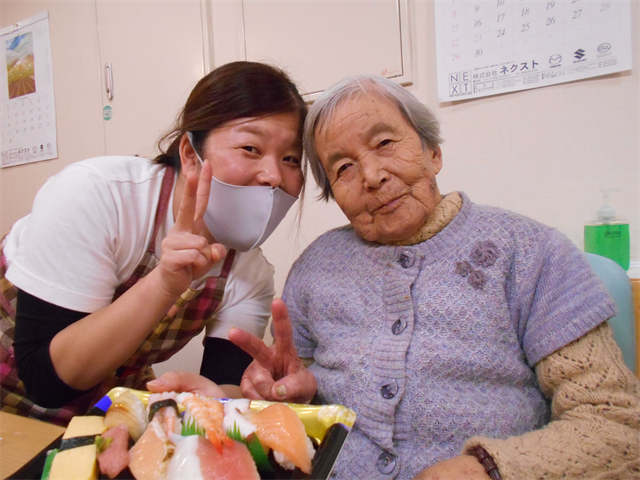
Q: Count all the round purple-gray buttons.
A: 4